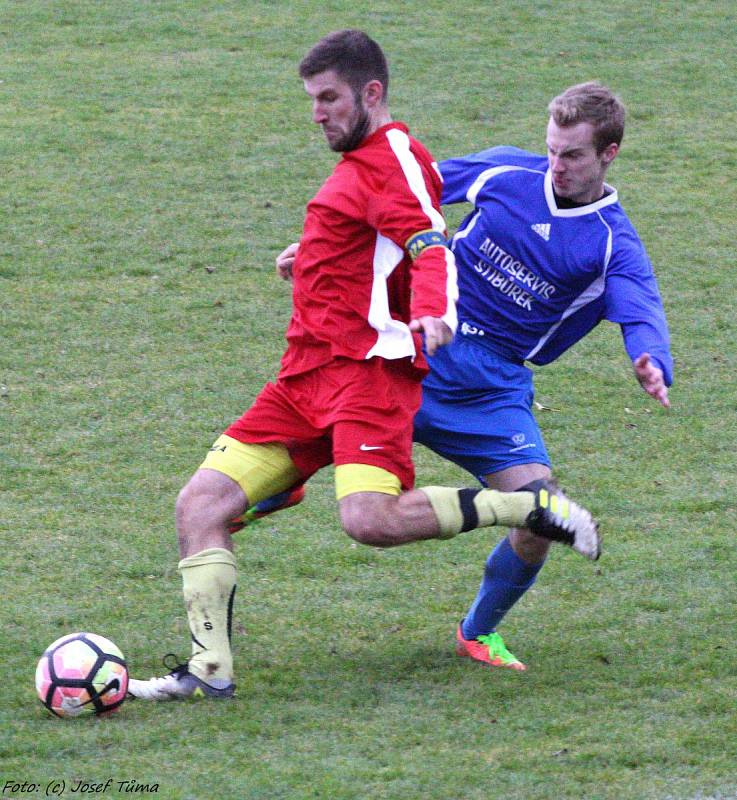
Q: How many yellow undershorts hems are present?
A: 2